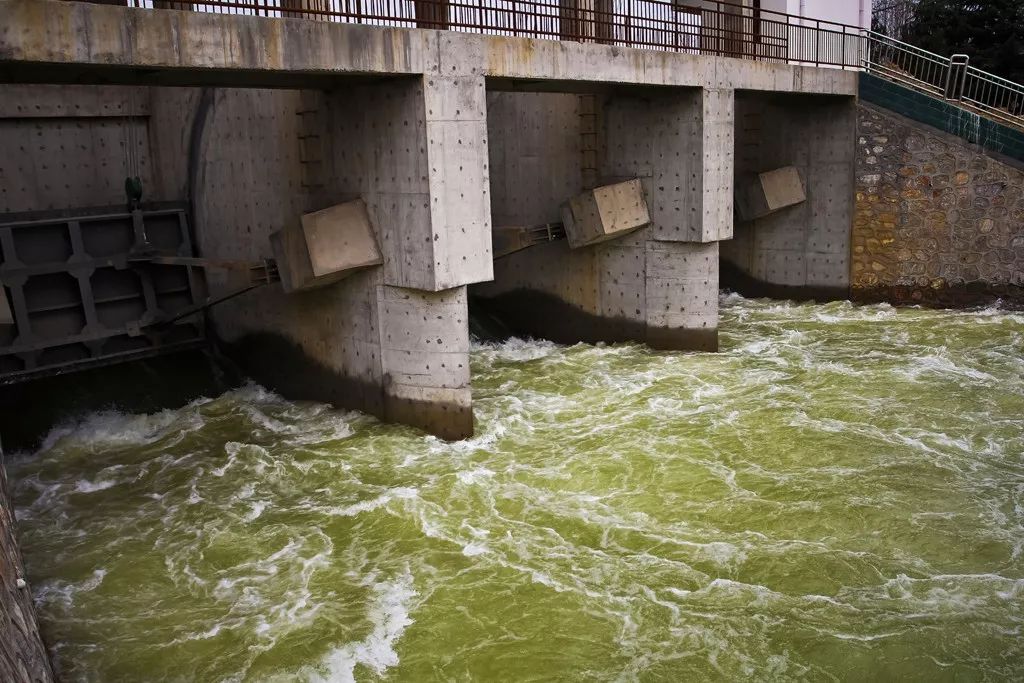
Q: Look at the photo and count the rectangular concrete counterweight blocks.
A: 3